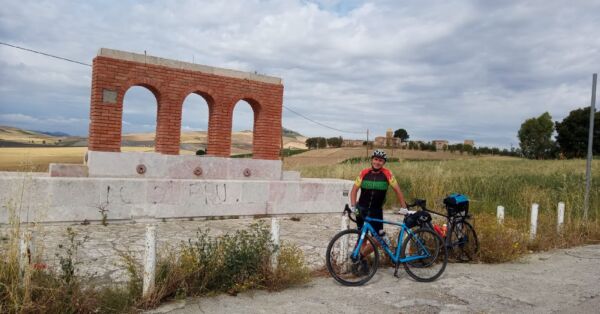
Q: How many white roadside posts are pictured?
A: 7